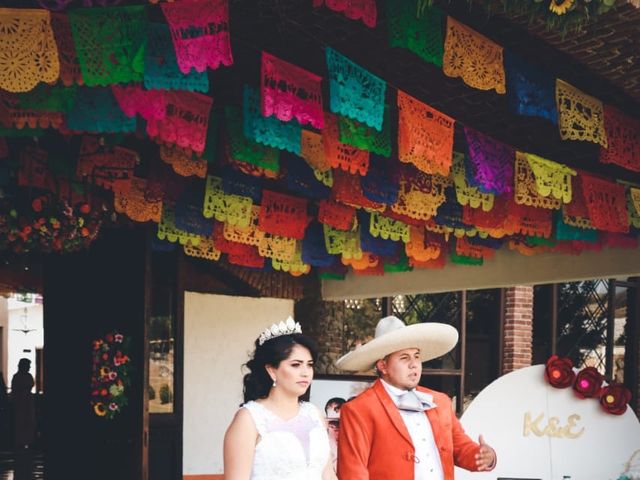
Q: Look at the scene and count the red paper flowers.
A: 3